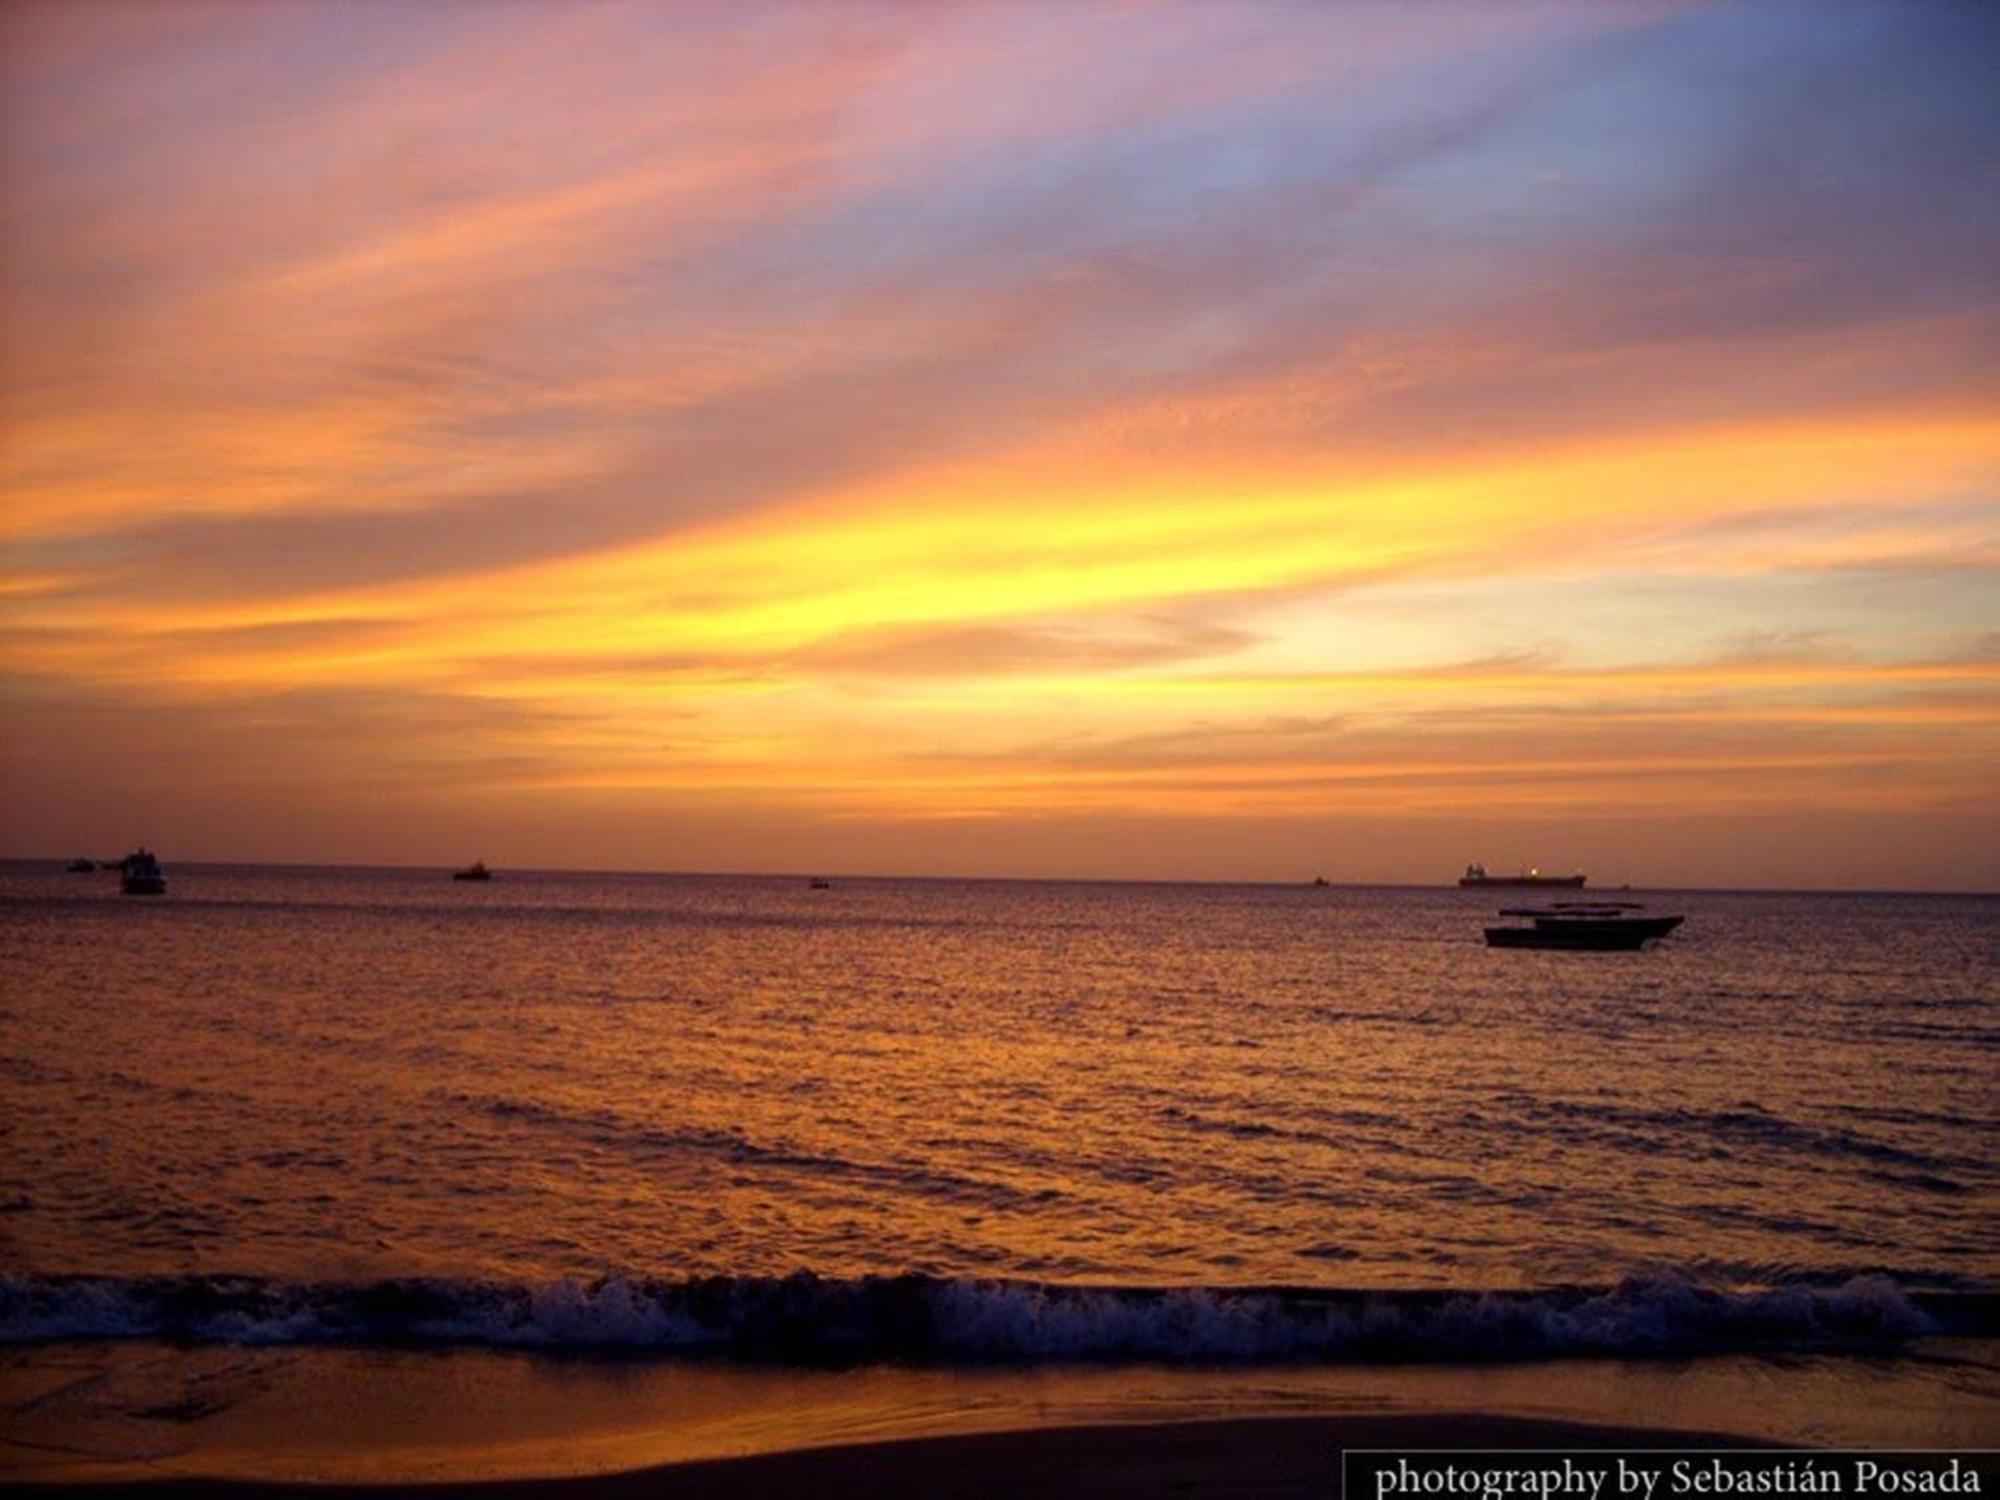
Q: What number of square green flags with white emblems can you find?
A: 0